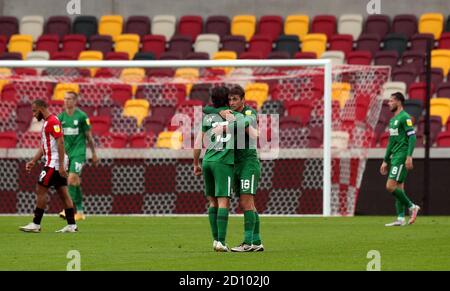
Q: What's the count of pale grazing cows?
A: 0